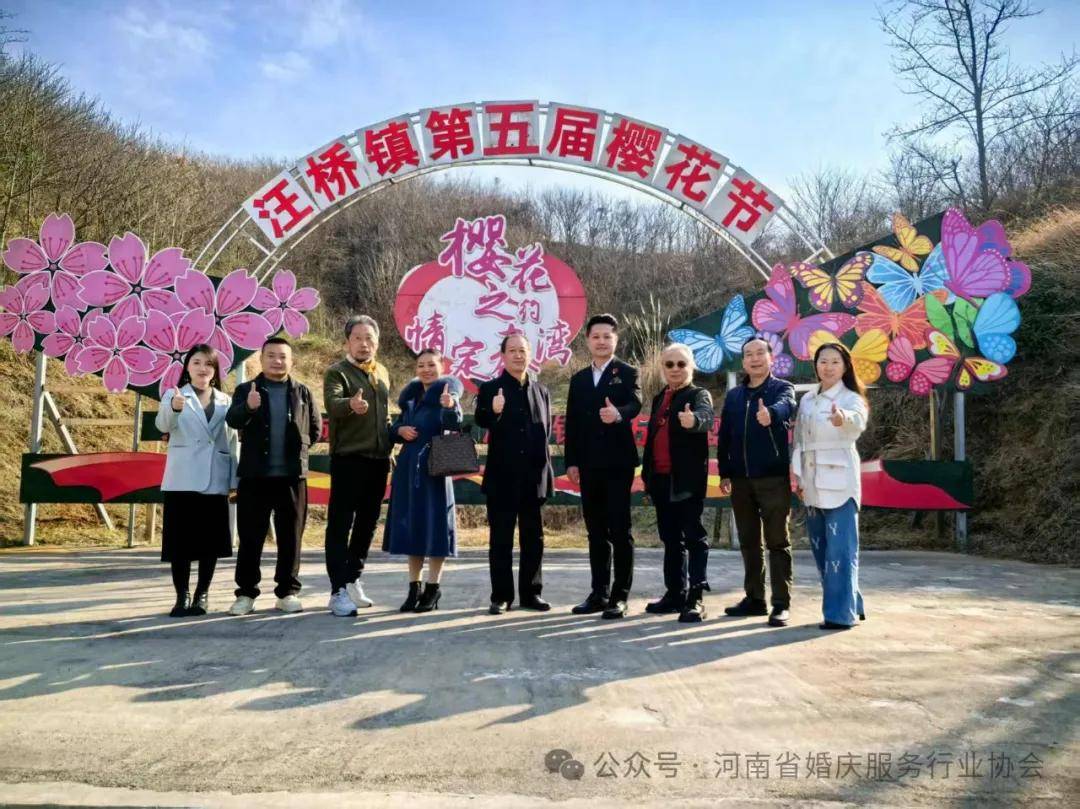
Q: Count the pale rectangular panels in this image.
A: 9